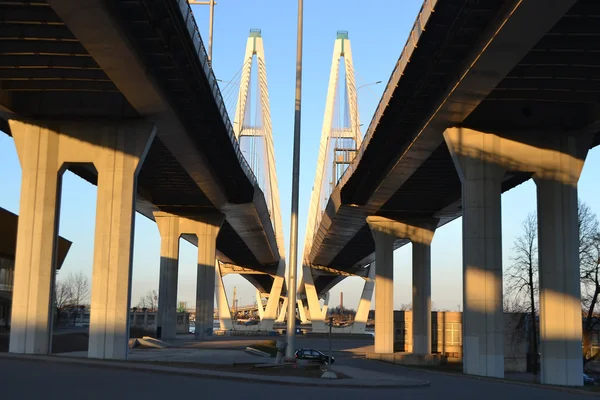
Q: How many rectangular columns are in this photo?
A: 8